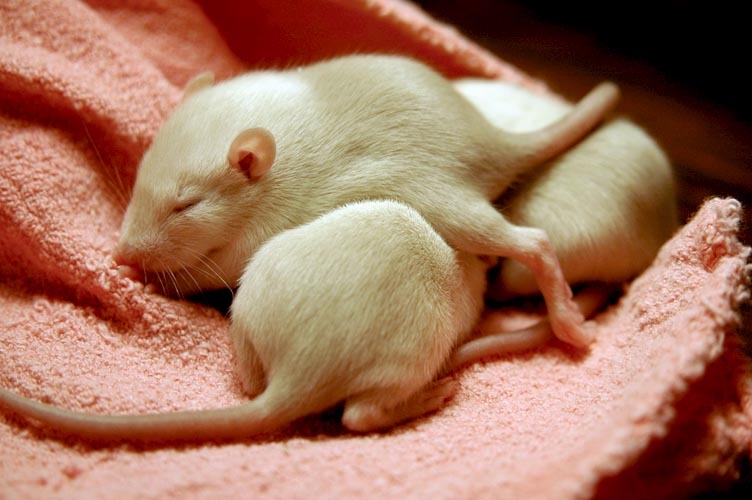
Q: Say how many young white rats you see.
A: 3